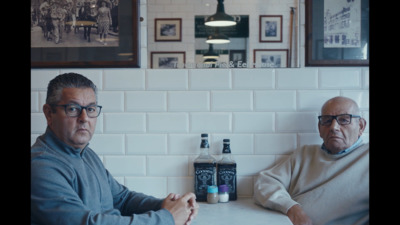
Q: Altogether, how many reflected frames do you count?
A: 4